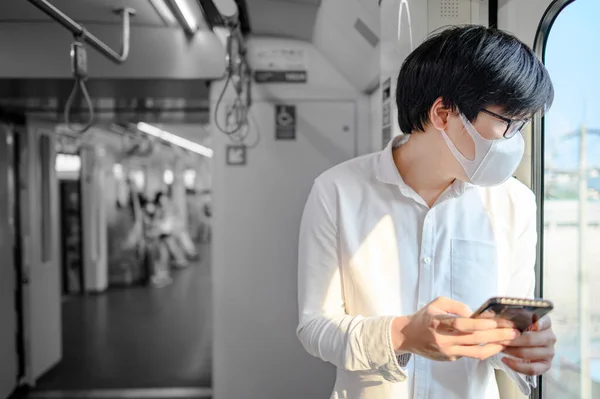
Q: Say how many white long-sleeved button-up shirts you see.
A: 1